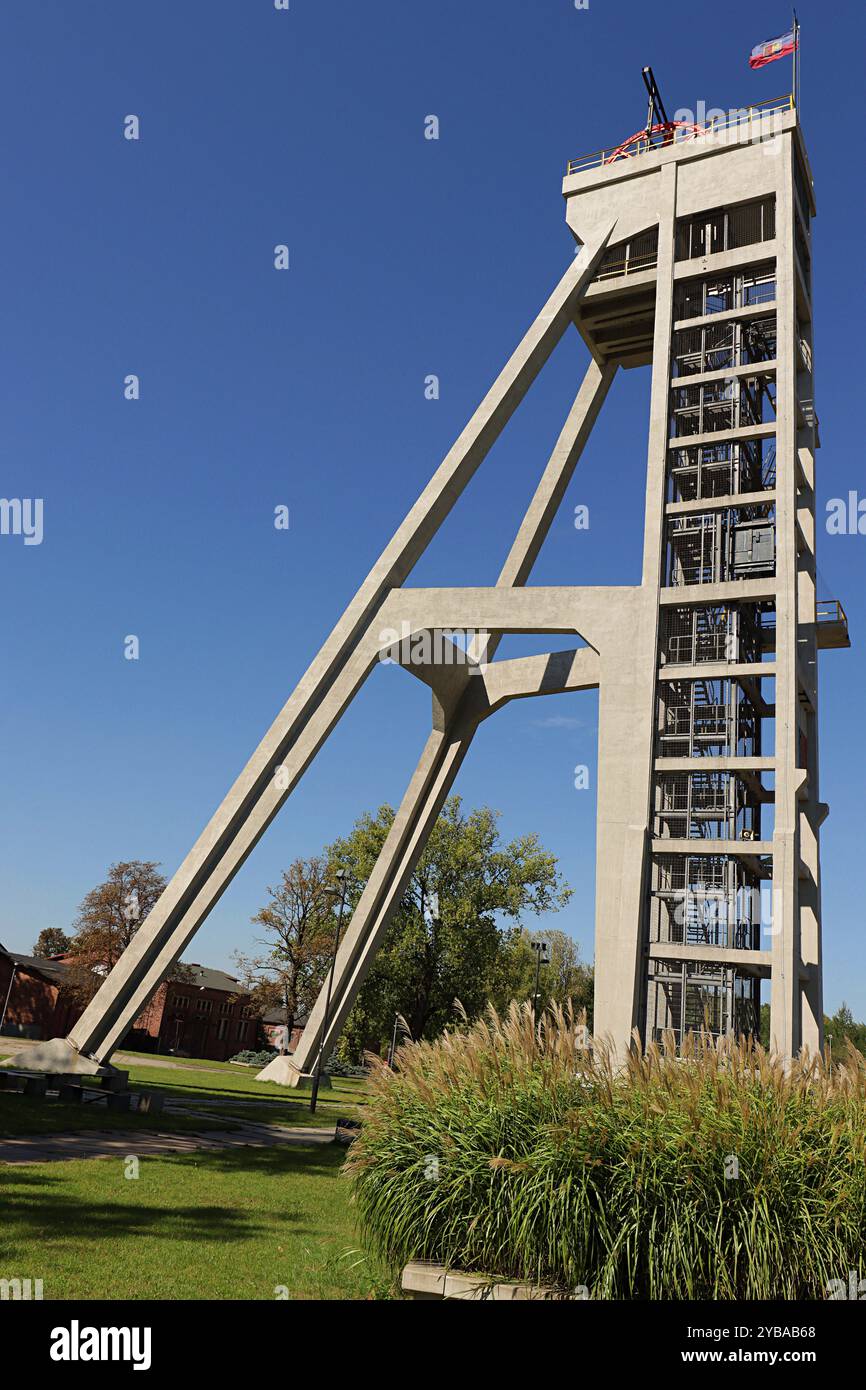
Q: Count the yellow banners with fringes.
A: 0